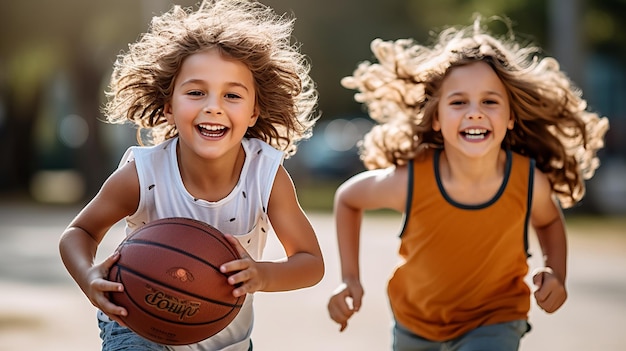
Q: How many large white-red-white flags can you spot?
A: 0